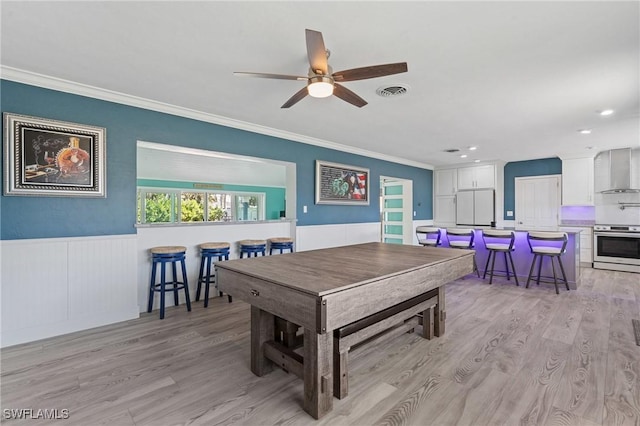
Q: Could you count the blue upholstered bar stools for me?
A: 4